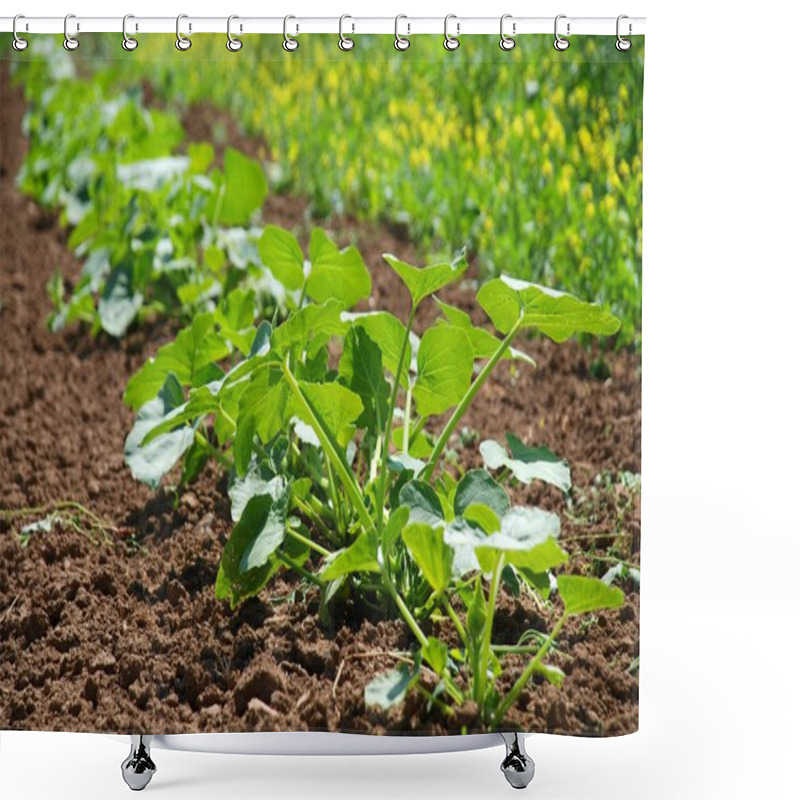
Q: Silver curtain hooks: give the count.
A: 12